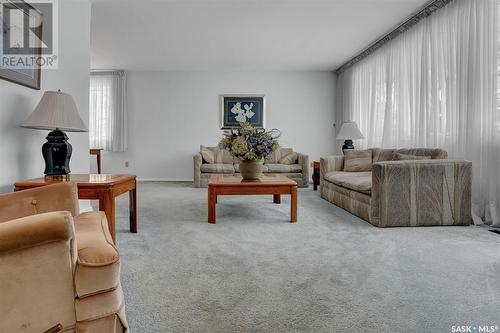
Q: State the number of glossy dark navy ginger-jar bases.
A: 2